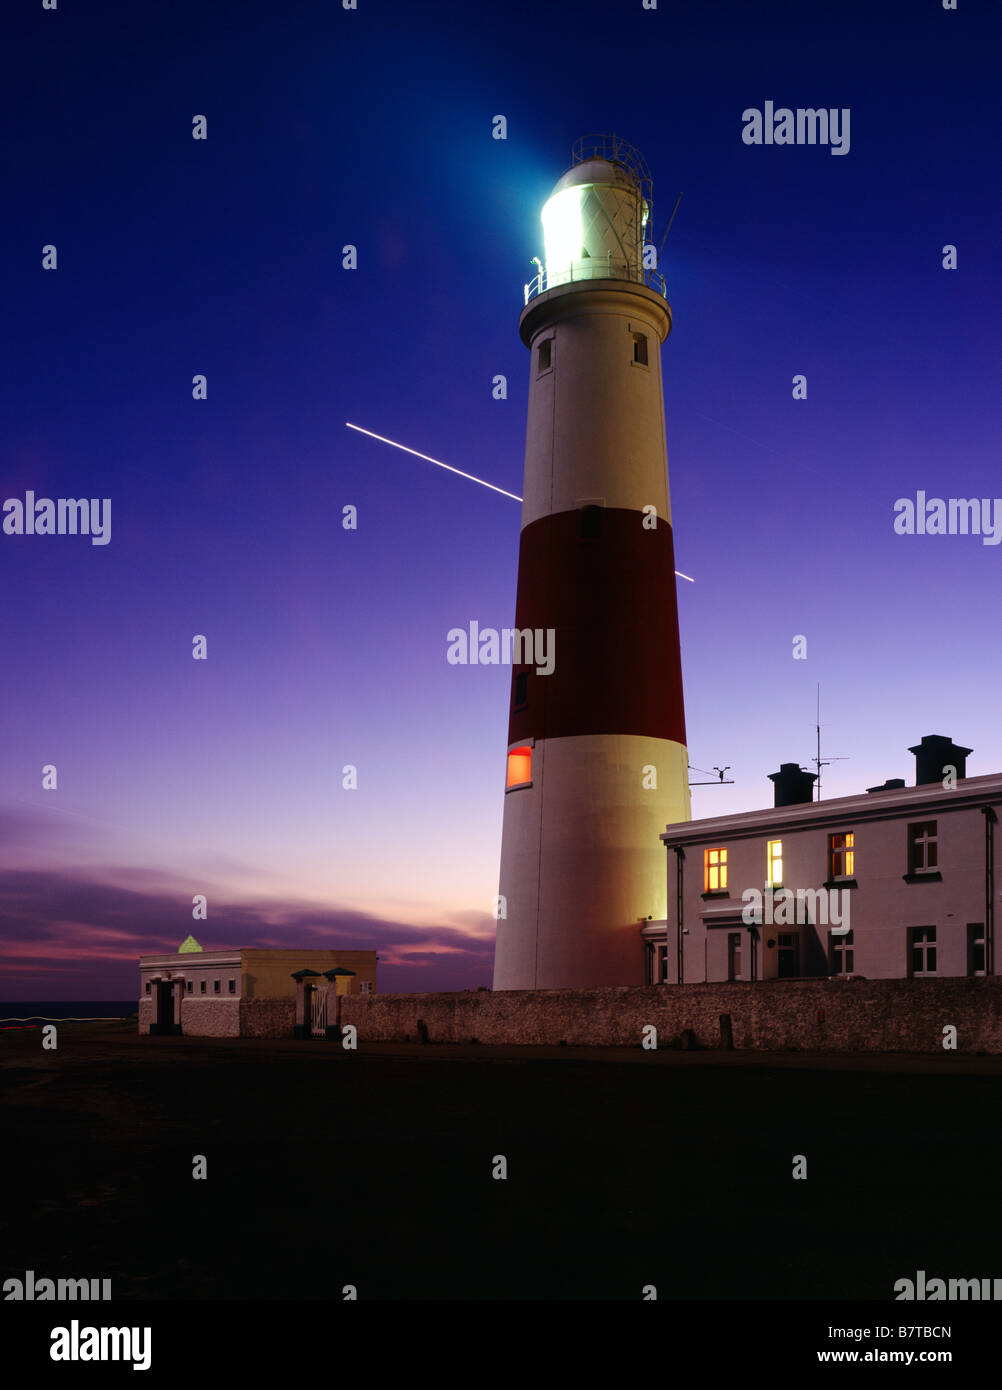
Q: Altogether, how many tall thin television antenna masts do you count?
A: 1